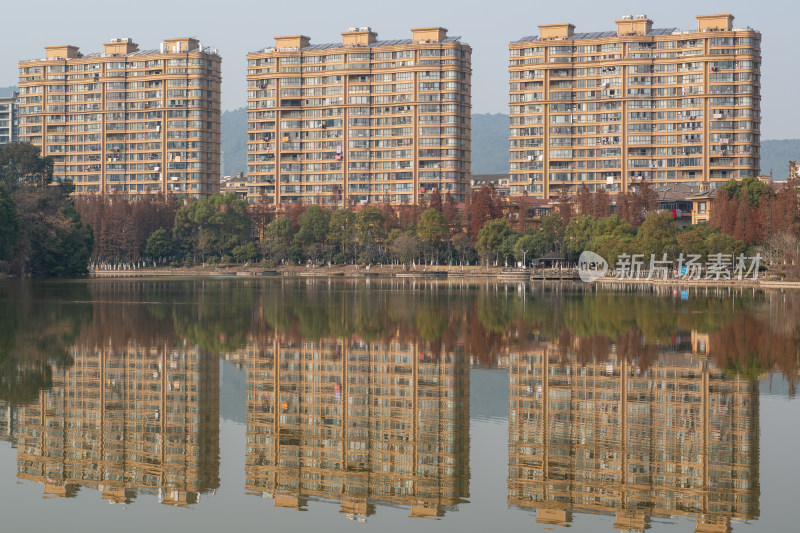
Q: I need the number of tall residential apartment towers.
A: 3